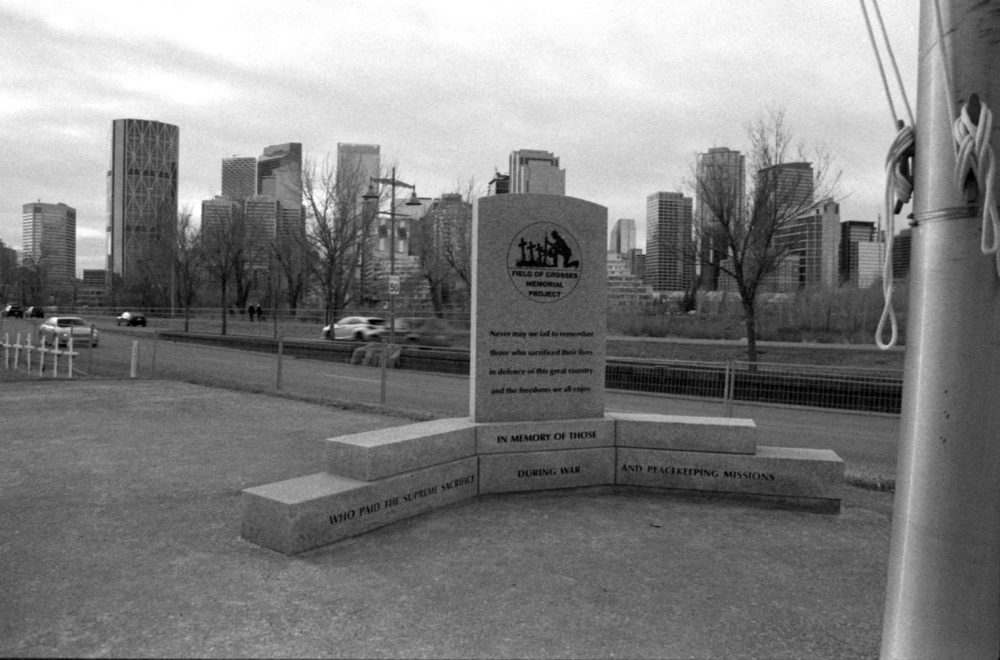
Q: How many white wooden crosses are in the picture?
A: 6